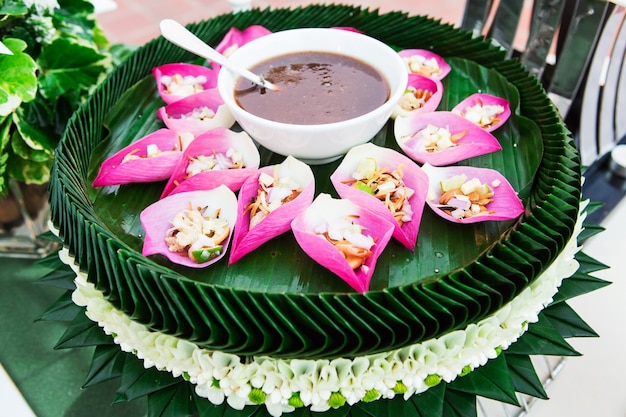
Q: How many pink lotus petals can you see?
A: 15